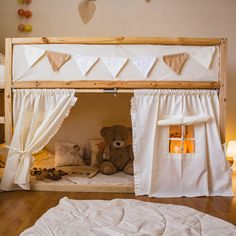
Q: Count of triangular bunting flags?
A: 7